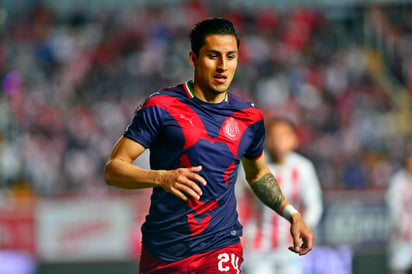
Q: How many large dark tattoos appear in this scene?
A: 1